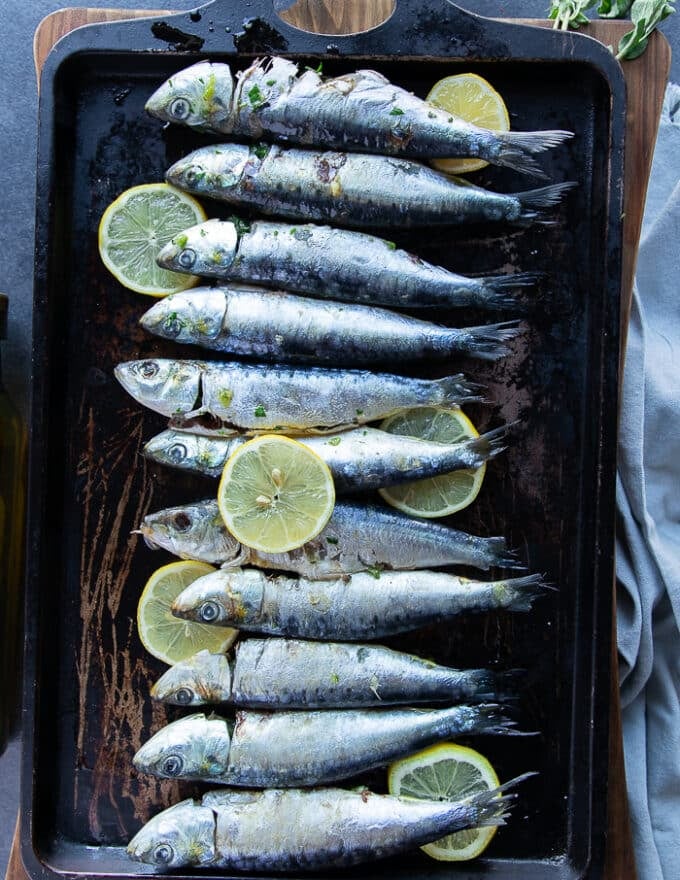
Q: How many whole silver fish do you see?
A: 11